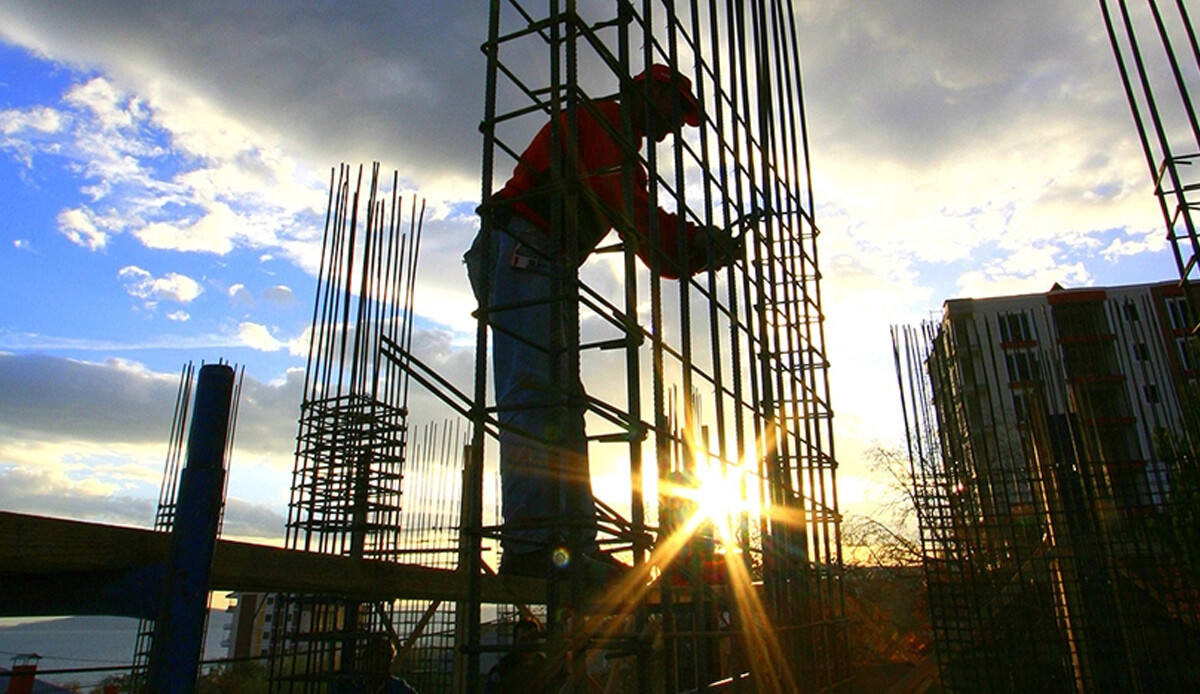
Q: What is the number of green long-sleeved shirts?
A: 0